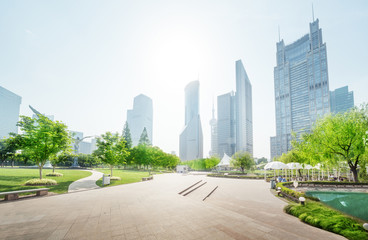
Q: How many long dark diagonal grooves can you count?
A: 3